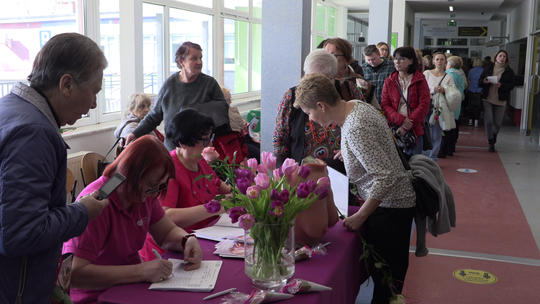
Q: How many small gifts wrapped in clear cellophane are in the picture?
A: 3